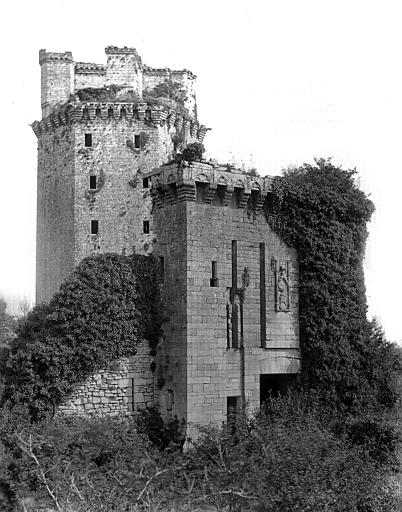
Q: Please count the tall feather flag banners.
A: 0